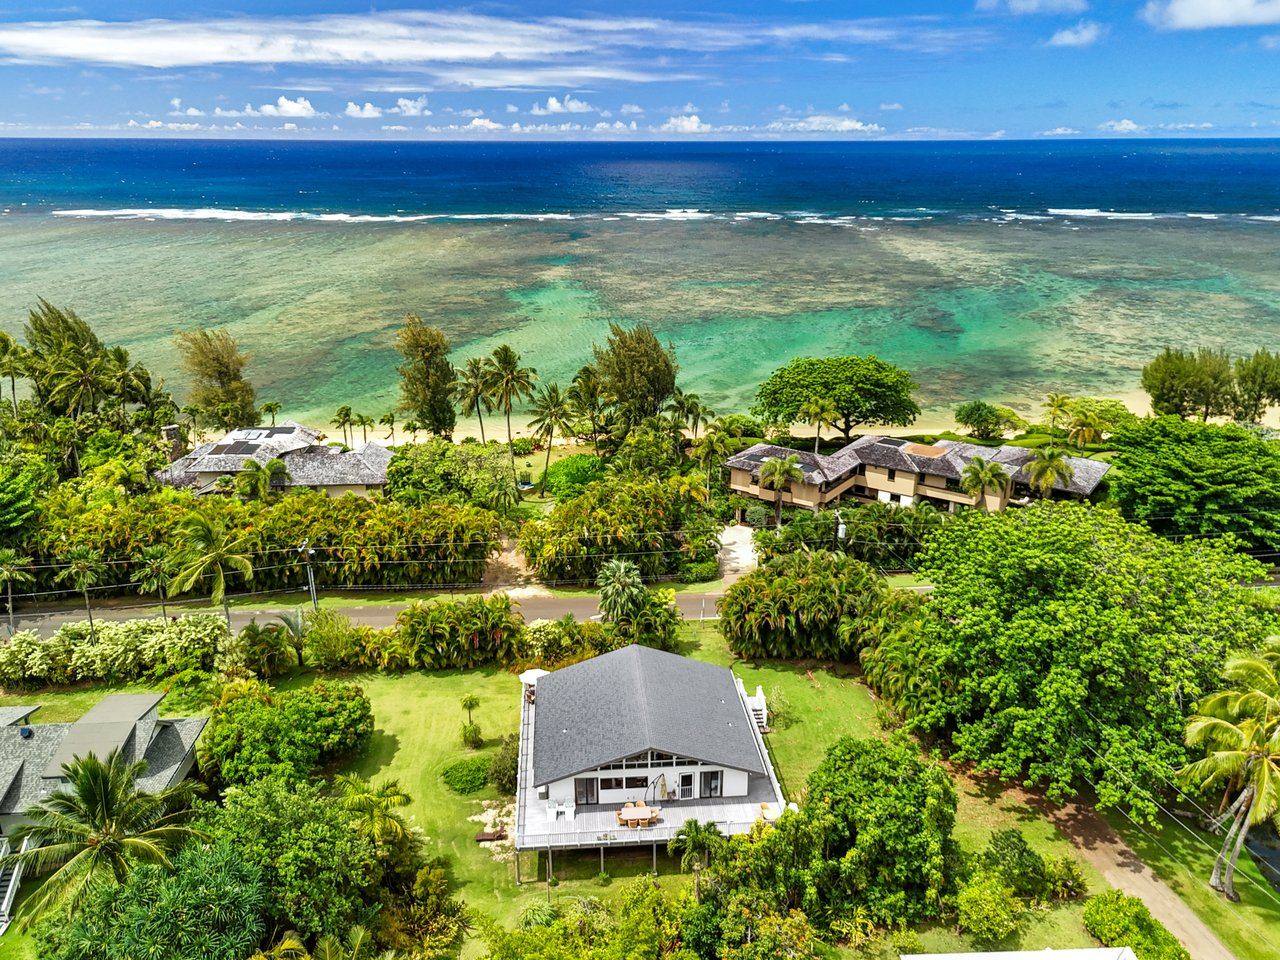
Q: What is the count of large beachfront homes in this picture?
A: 2